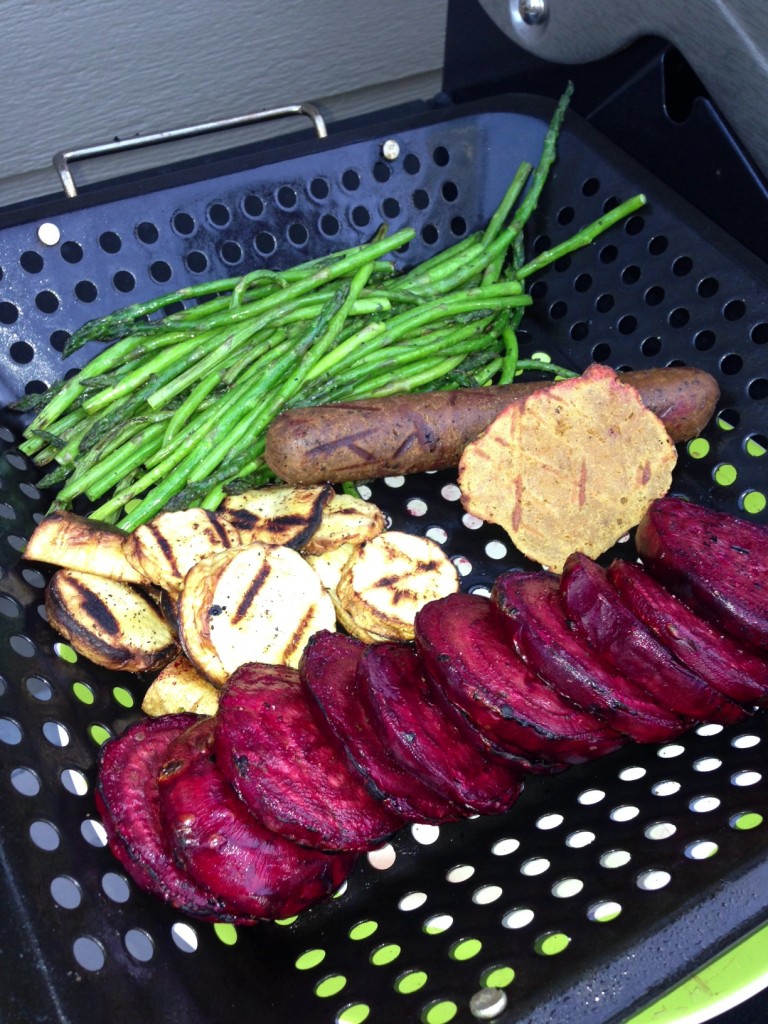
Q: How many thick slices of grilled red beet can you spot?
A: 10